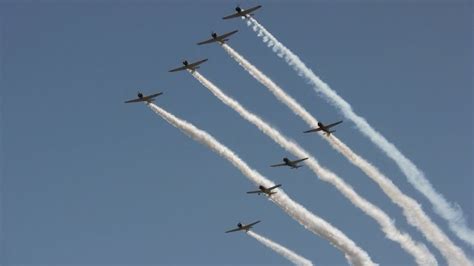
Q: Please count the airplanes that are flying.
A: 8